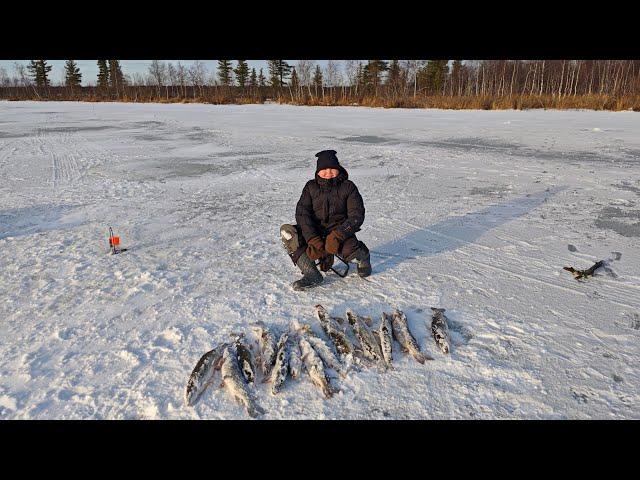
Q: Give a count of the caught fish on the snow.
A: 13